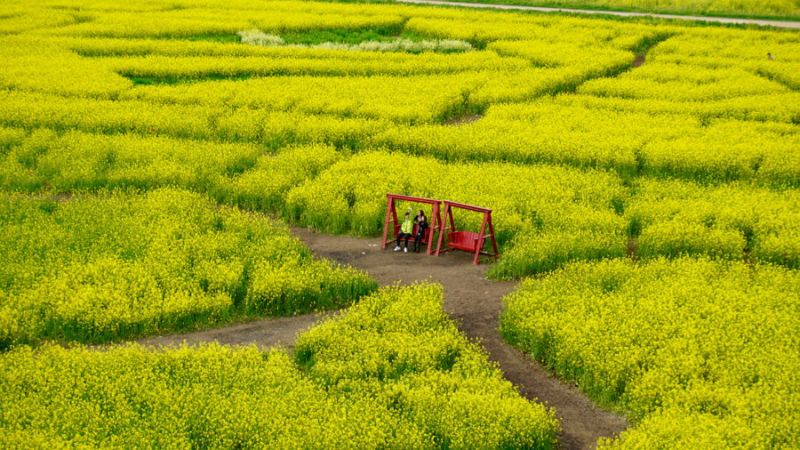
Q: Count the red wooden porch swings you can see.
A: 2